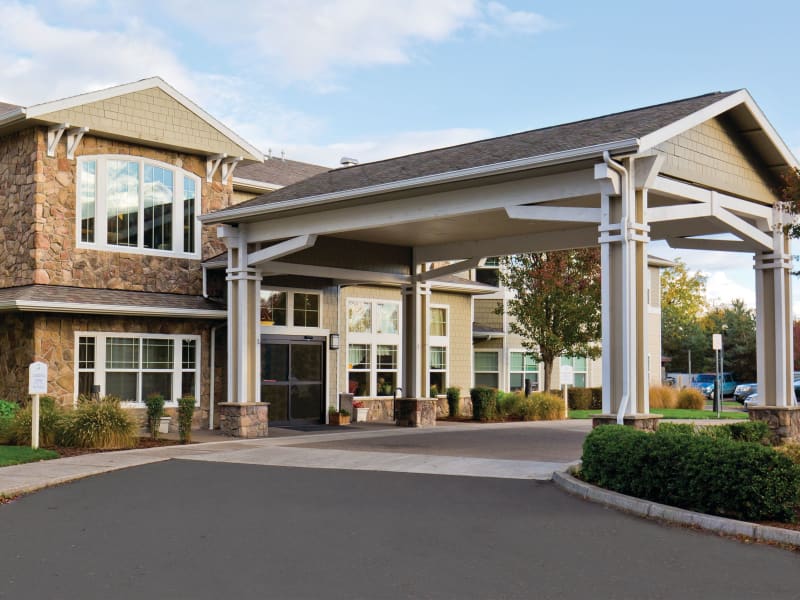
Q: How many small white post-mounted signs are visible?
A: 3